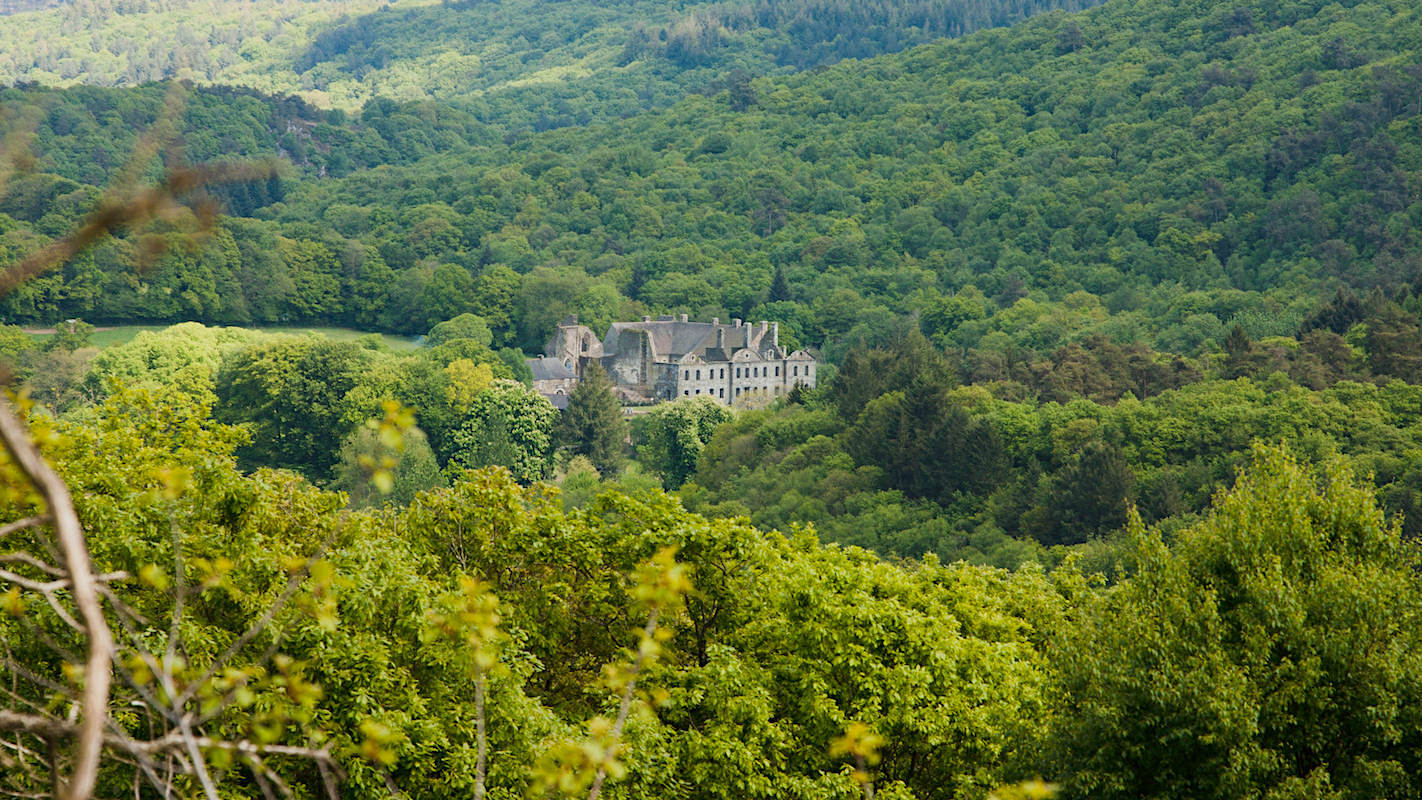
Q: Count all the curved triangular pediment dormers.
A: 3